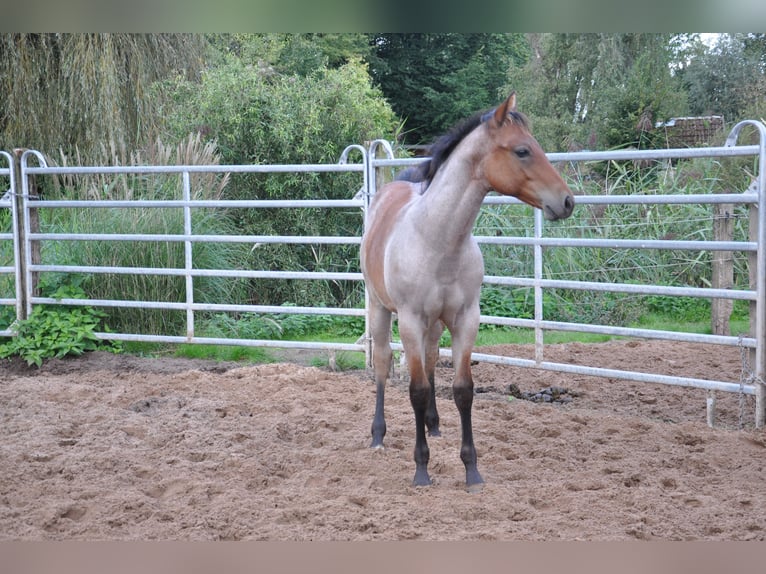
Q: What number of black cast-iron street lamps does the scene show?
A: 0